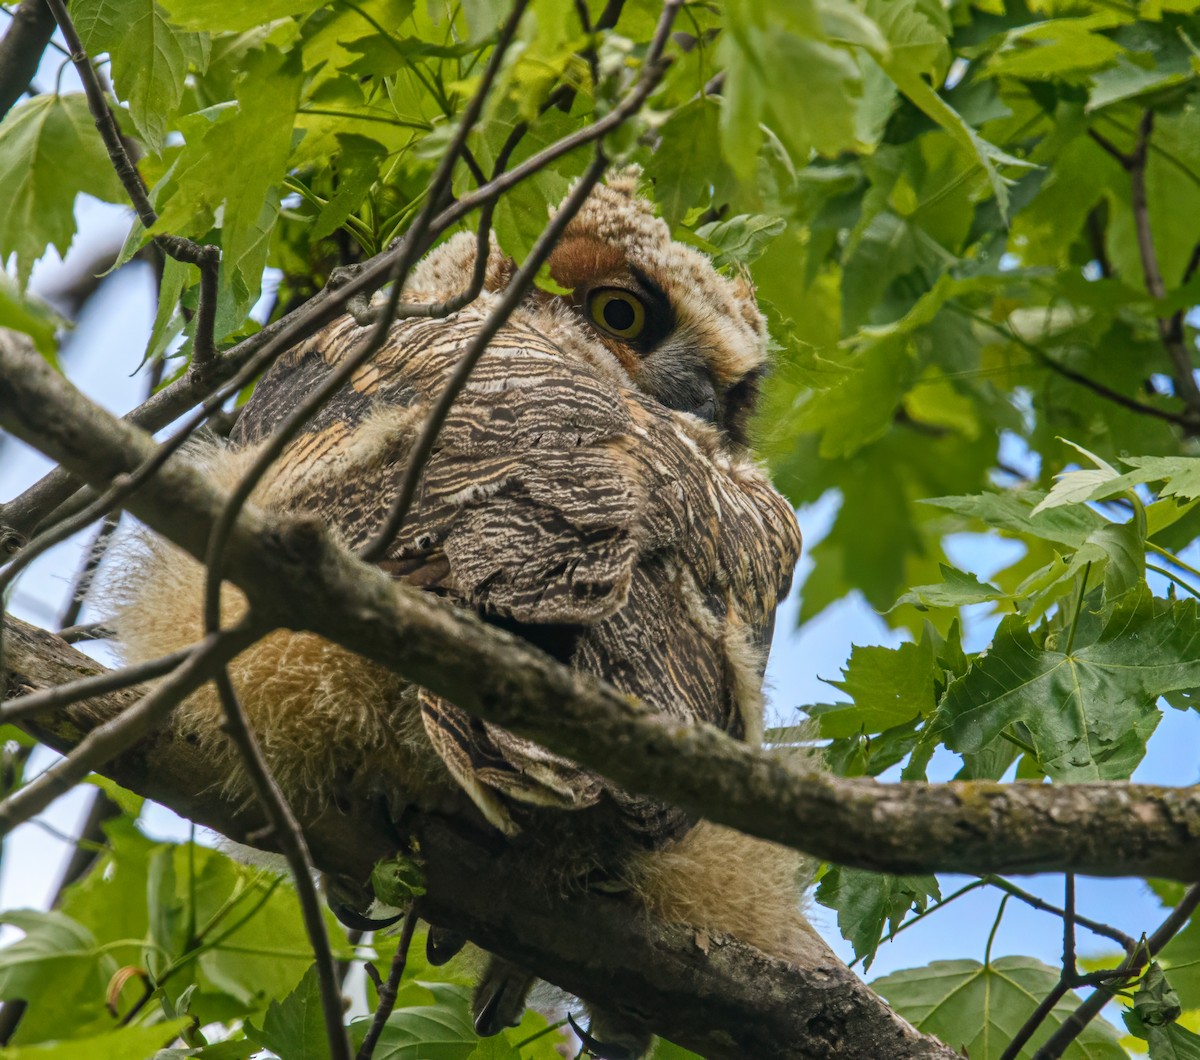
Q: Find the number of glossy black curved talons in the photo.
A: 4